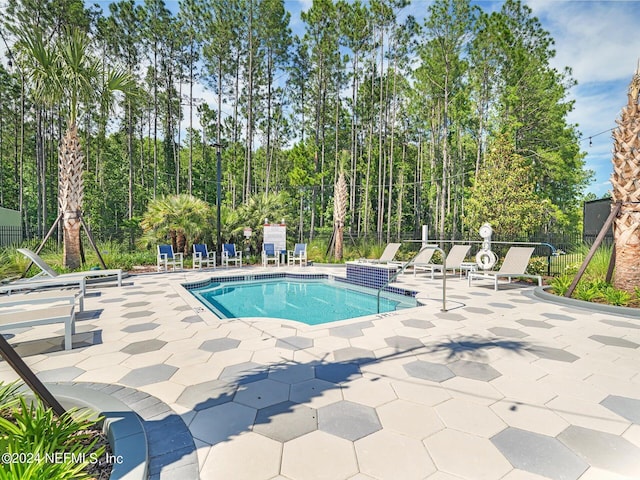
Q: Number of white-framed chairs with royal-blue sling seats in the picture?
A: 5